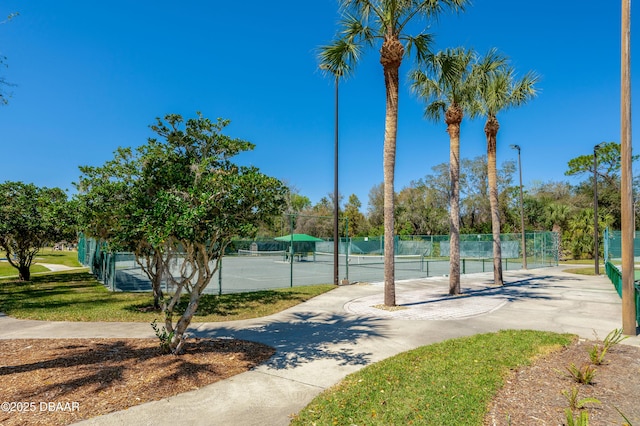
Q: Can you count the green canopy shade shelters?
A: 1